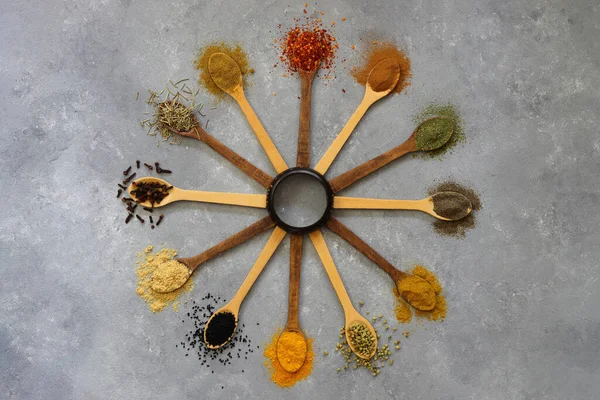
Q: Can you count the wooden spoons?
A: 12